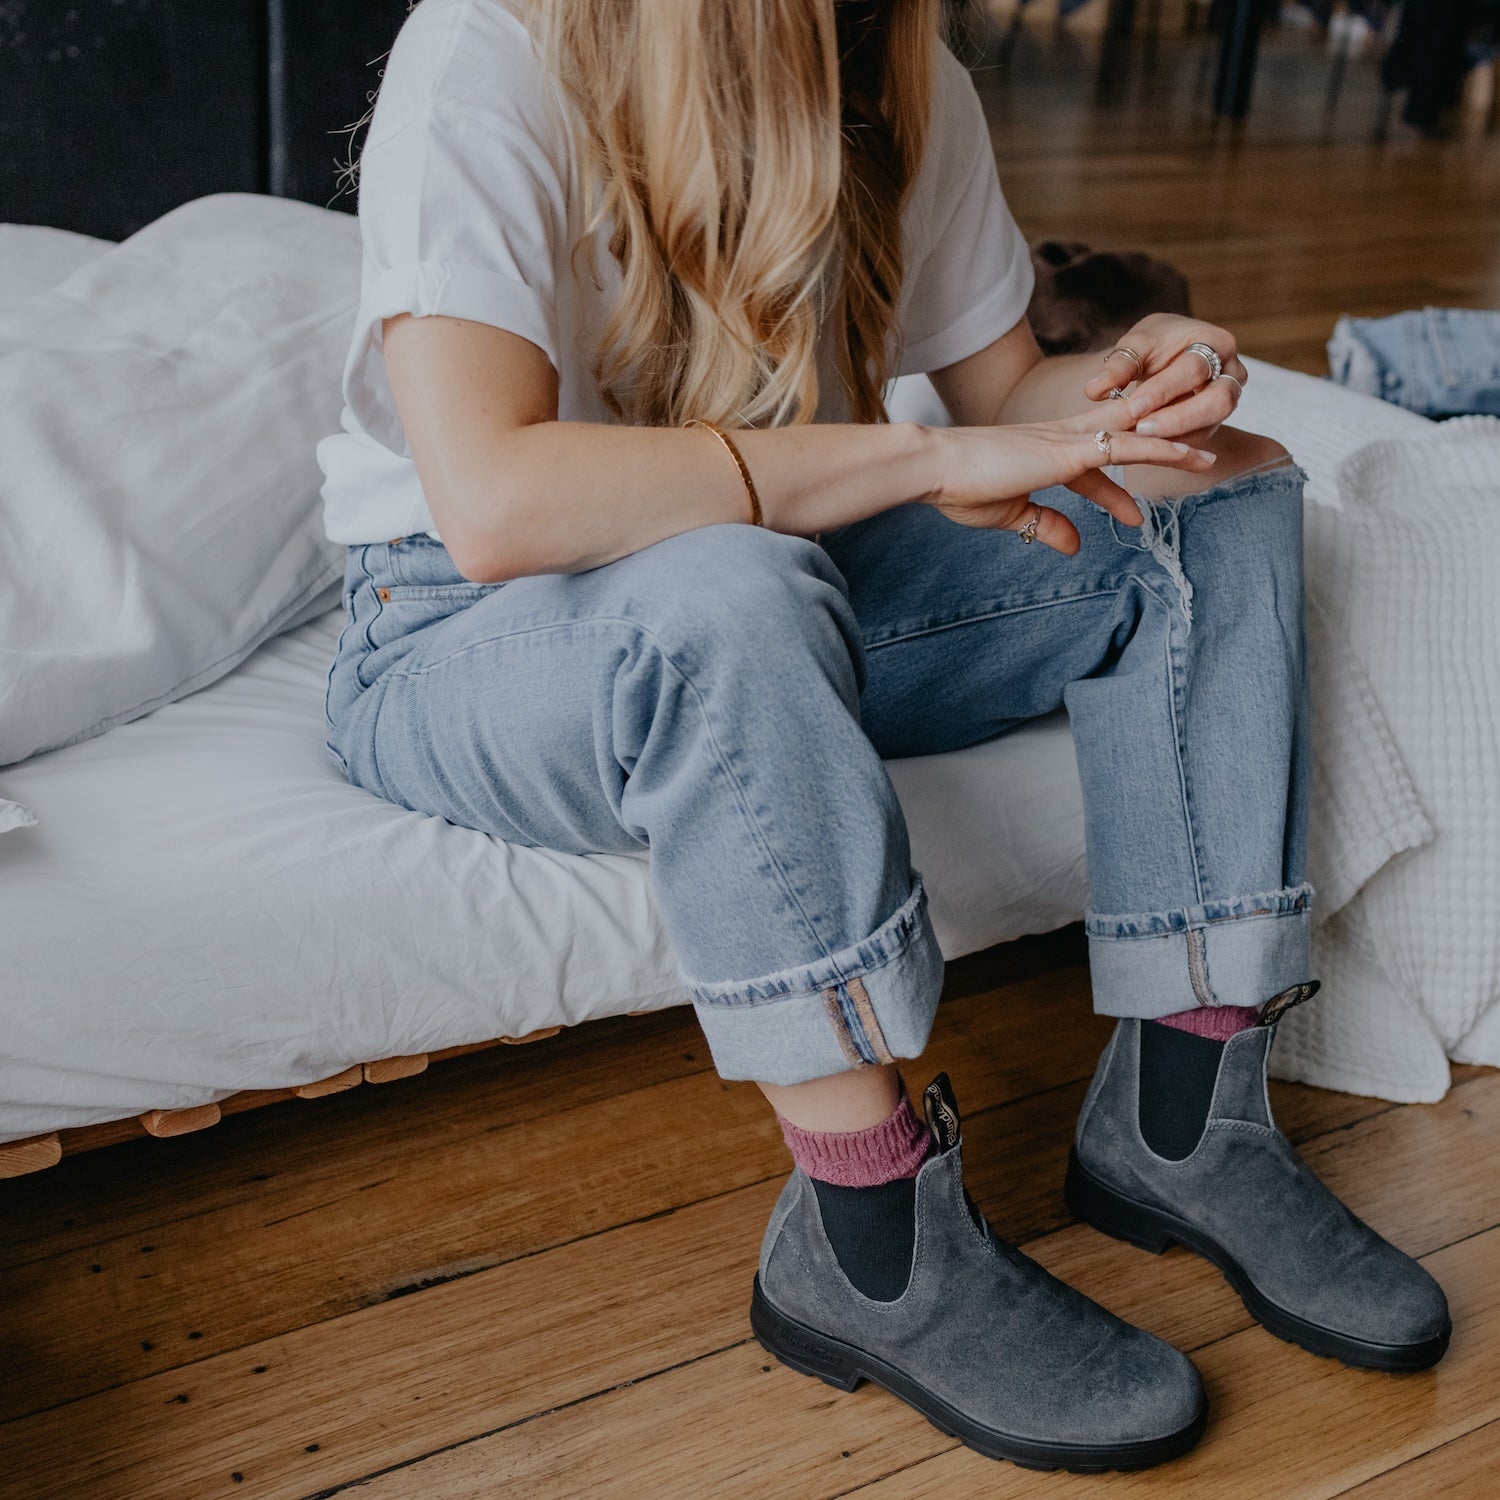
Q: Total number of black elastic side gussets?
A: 2